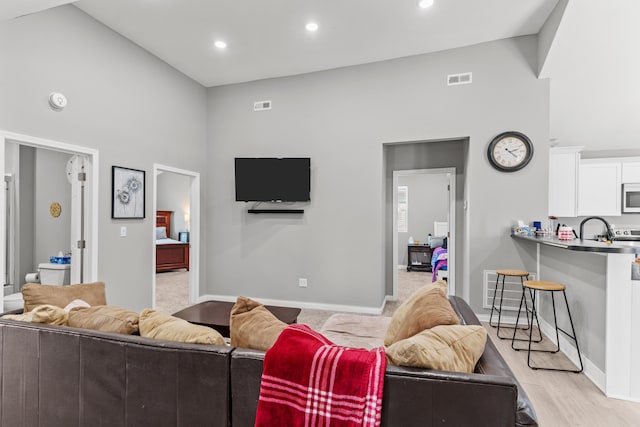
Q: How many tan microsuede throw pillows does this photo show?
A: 7